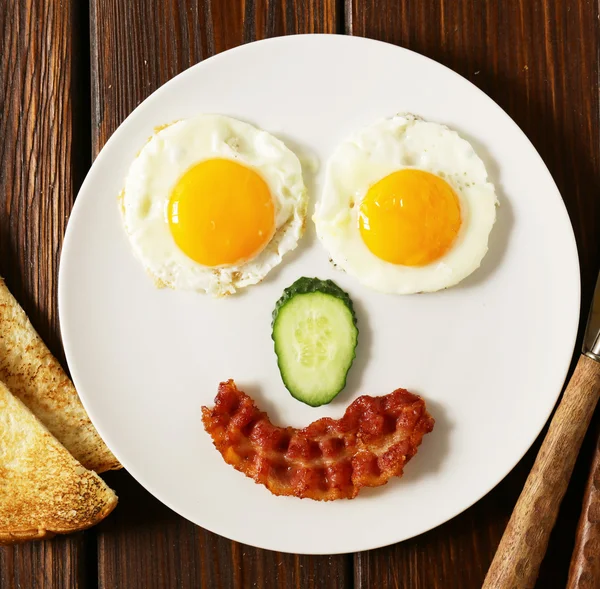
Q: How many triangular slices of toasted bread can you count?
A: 2